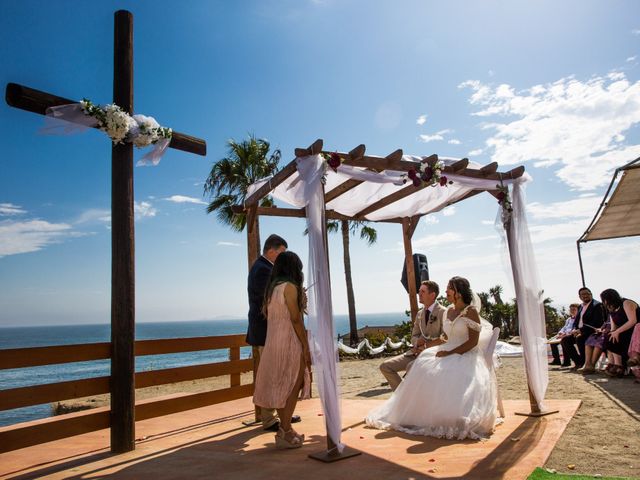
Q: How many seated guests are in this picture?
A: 5